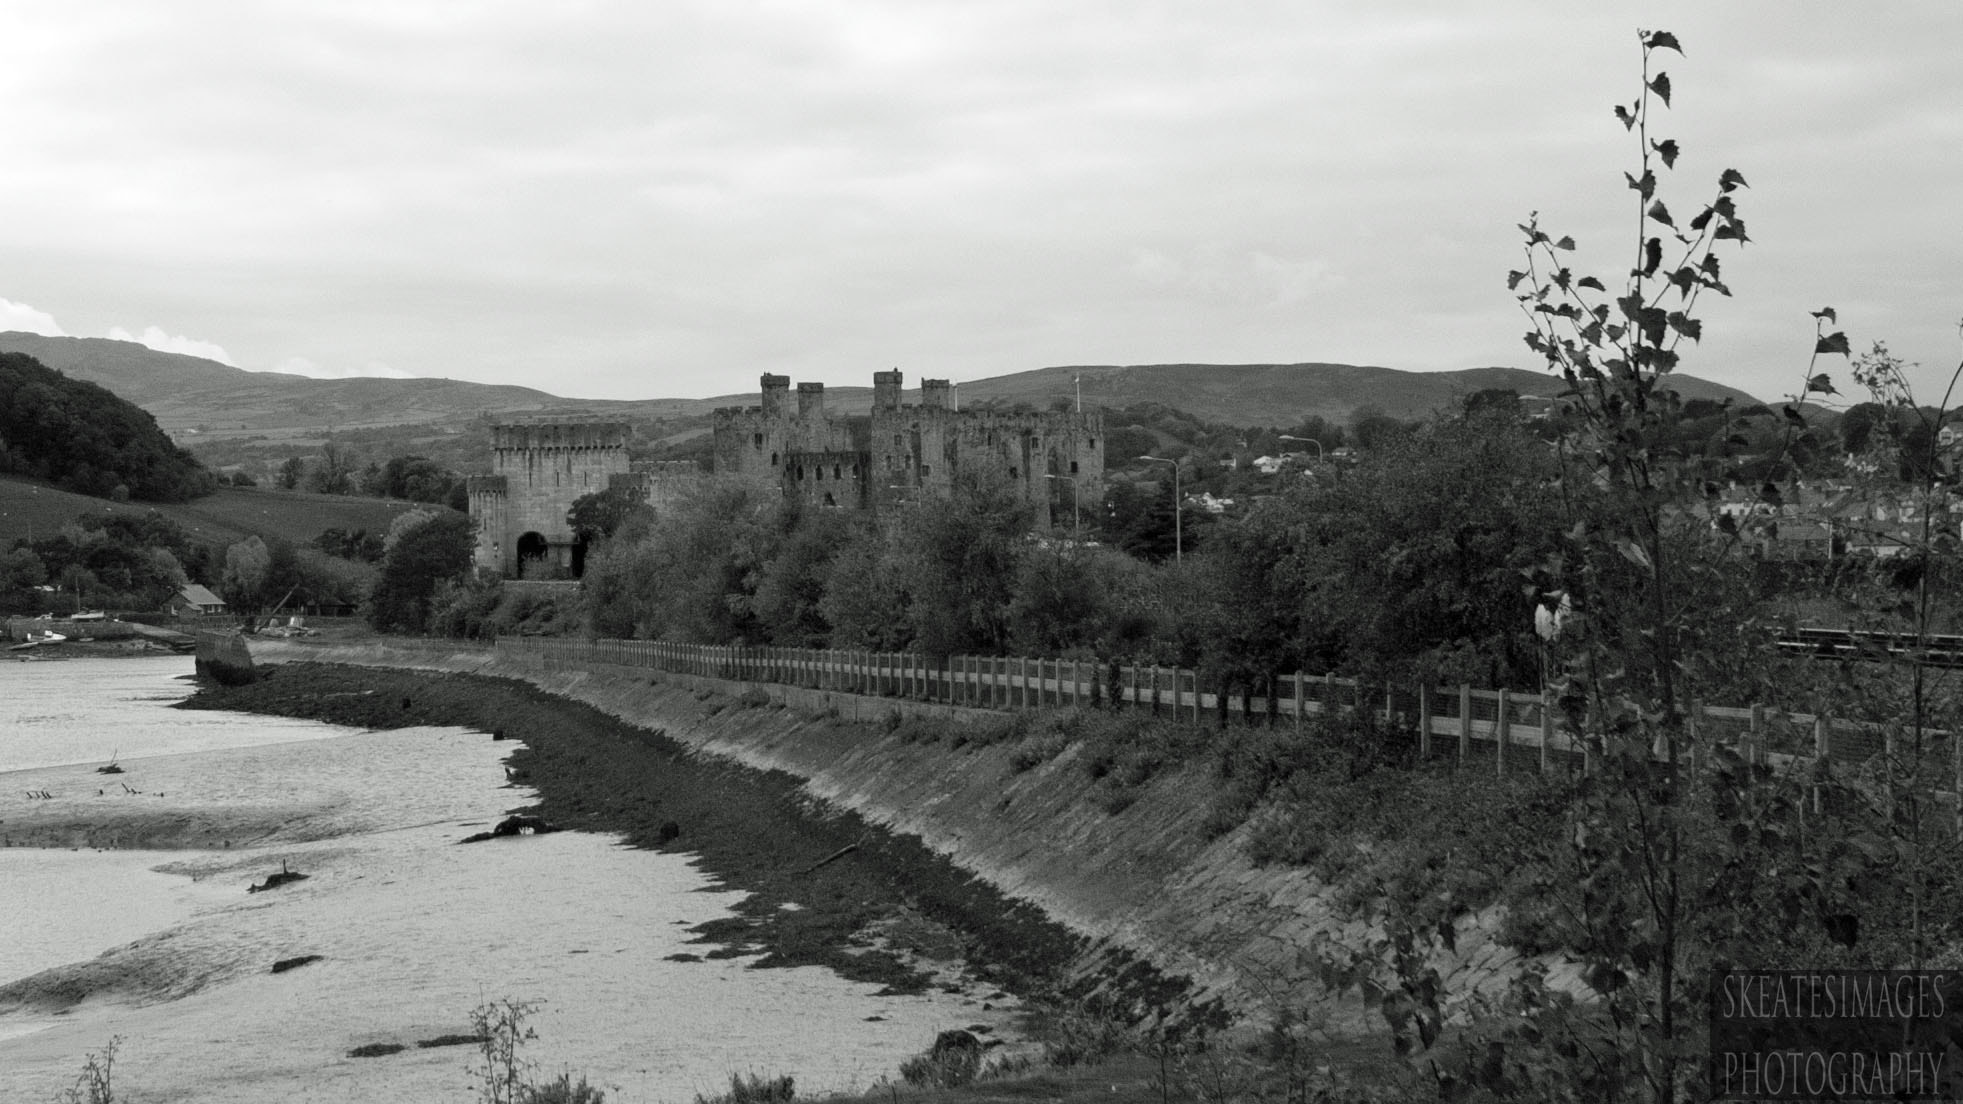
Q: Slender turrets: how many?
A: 4